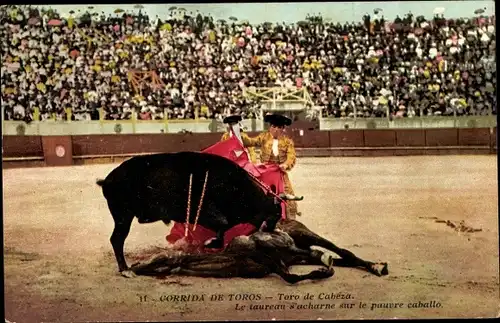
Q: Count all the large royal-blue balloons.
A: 0